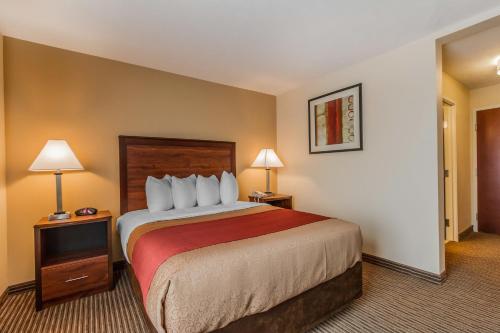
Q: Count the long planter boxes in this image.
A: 0